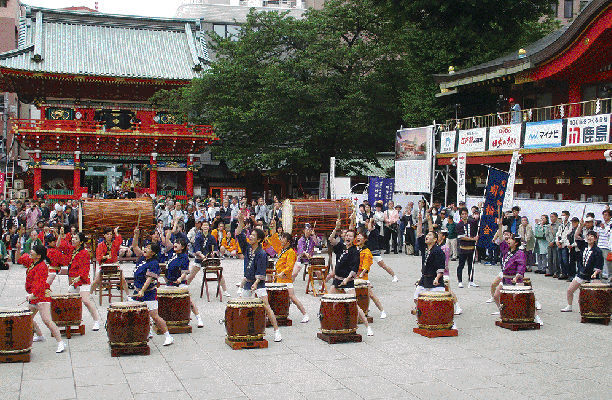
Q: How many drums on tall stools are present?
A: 3